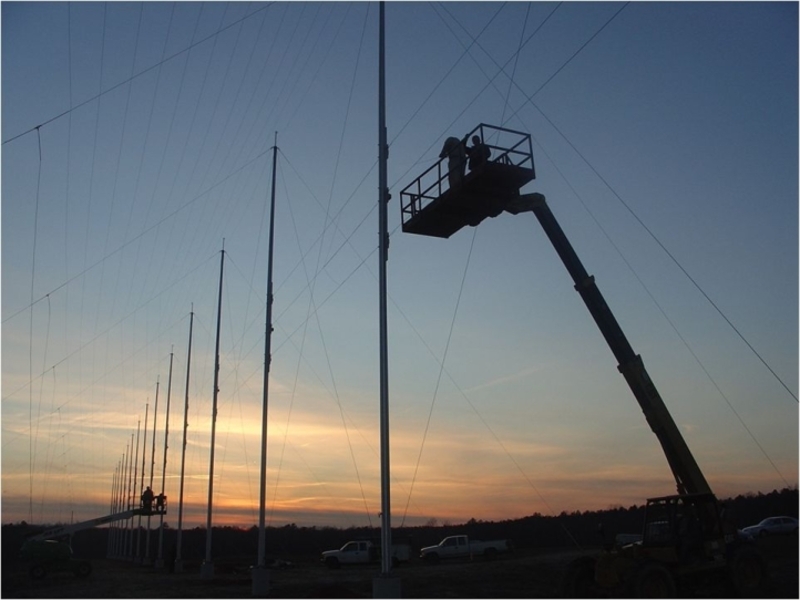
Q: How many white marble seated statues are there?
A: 0